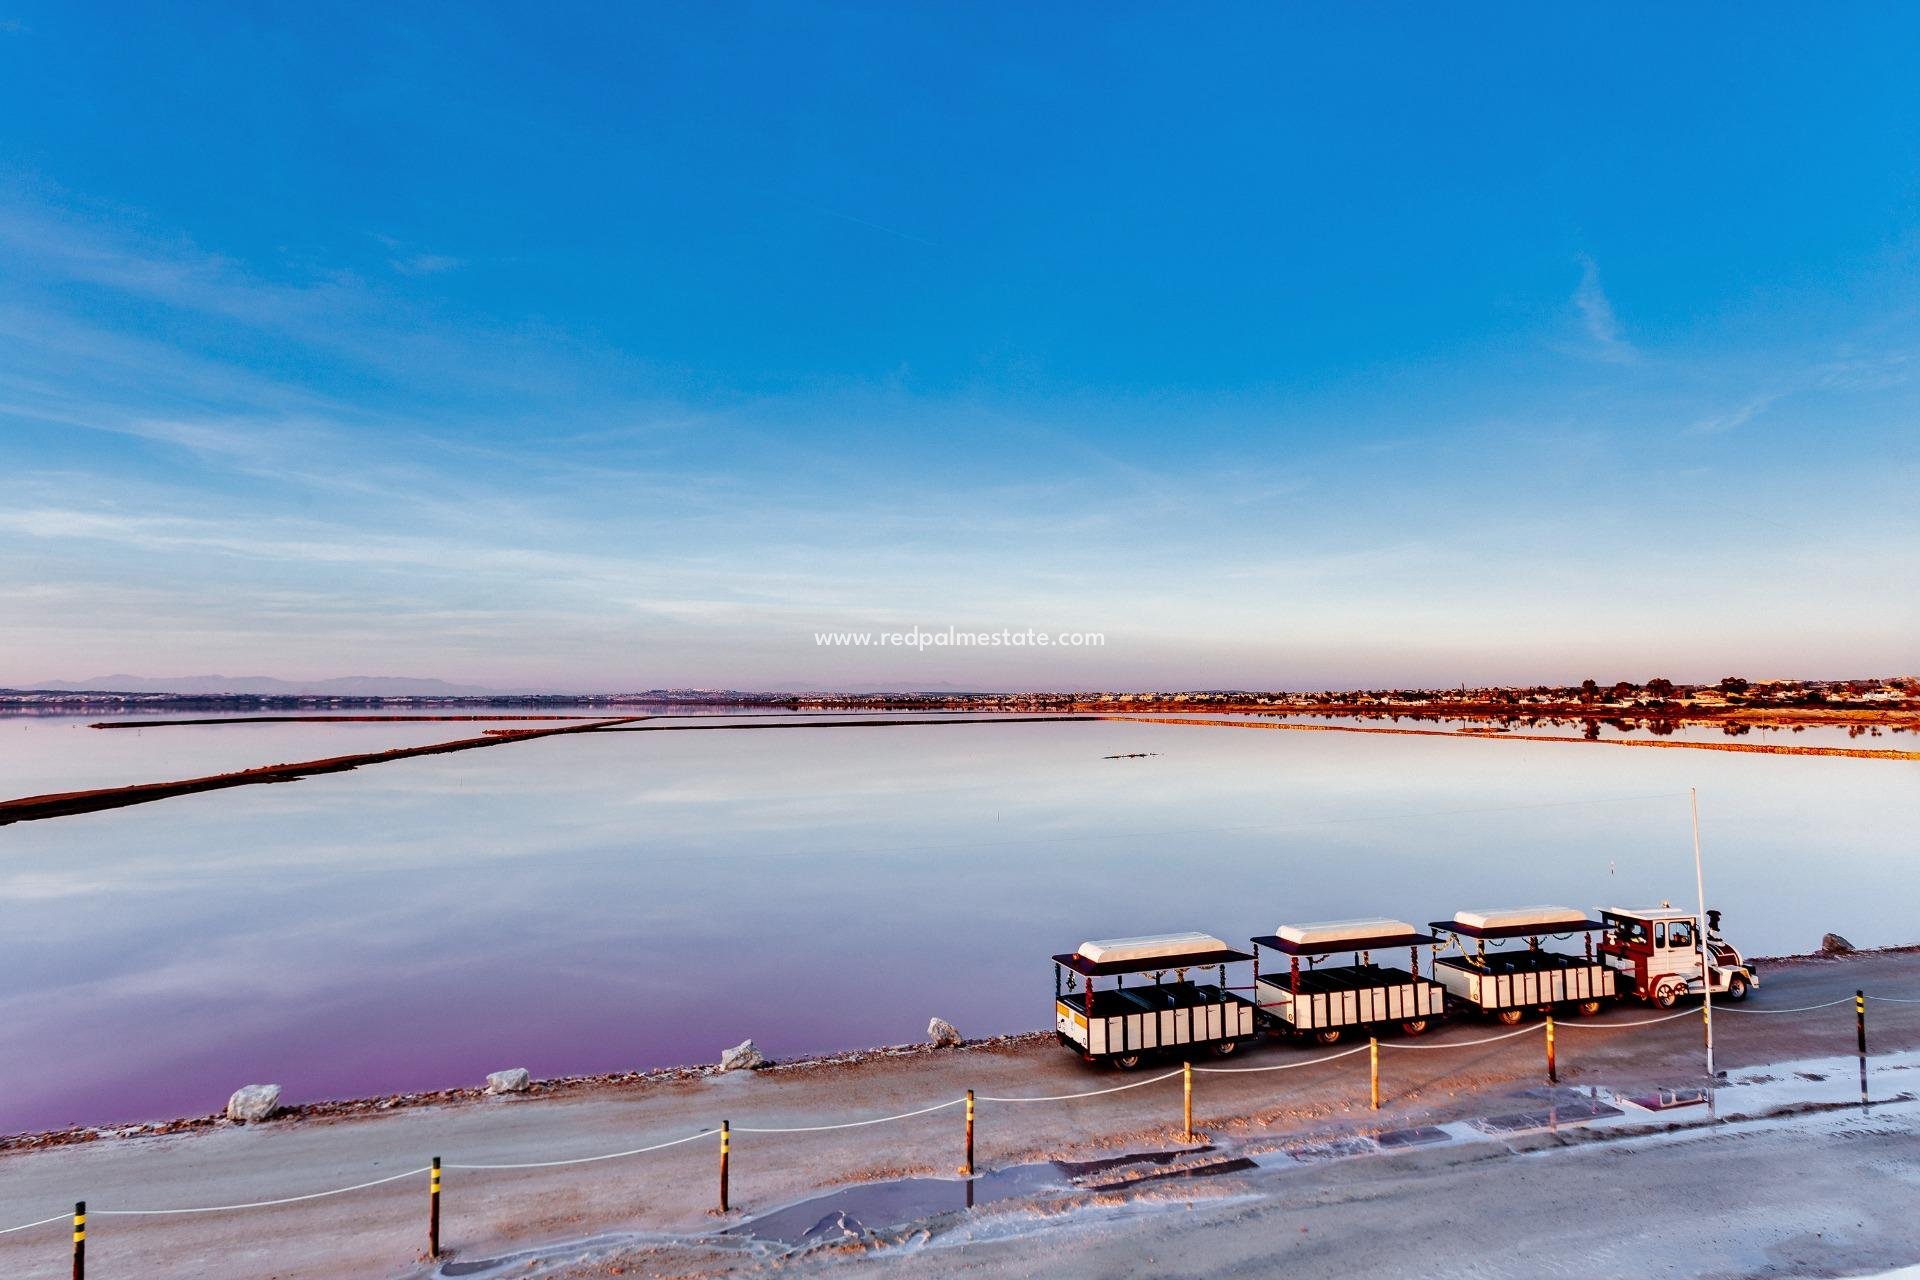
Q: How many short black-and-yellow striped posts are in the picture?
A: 9